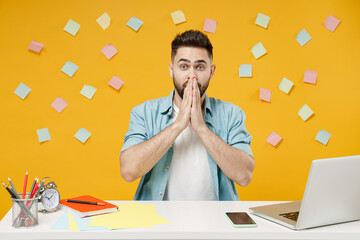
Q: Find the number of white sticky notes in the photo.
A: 0